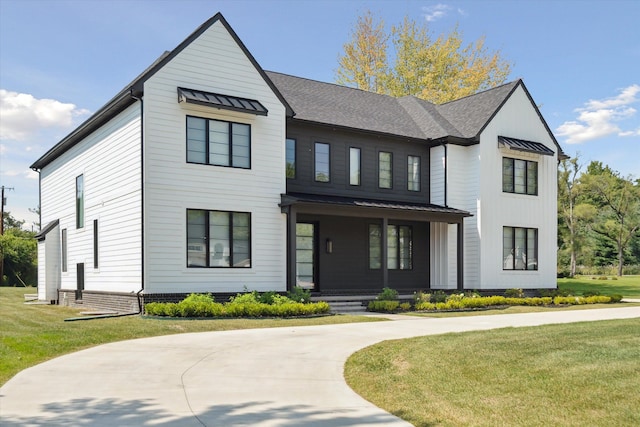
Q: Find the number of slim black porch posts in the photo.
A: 3